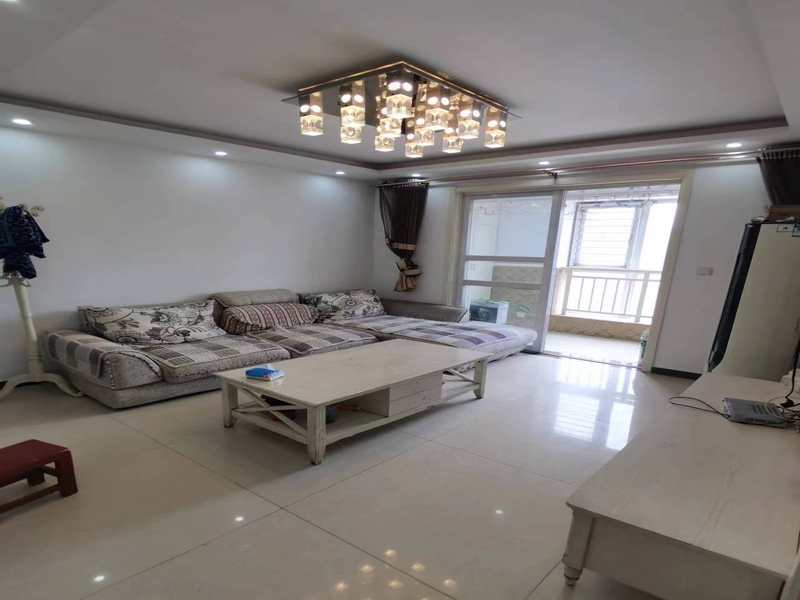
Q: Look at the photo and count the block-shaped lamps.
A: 12